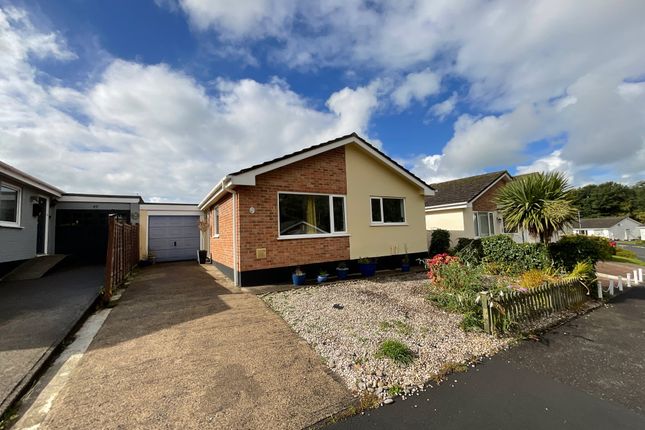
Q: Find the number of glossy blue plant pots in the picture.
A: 5